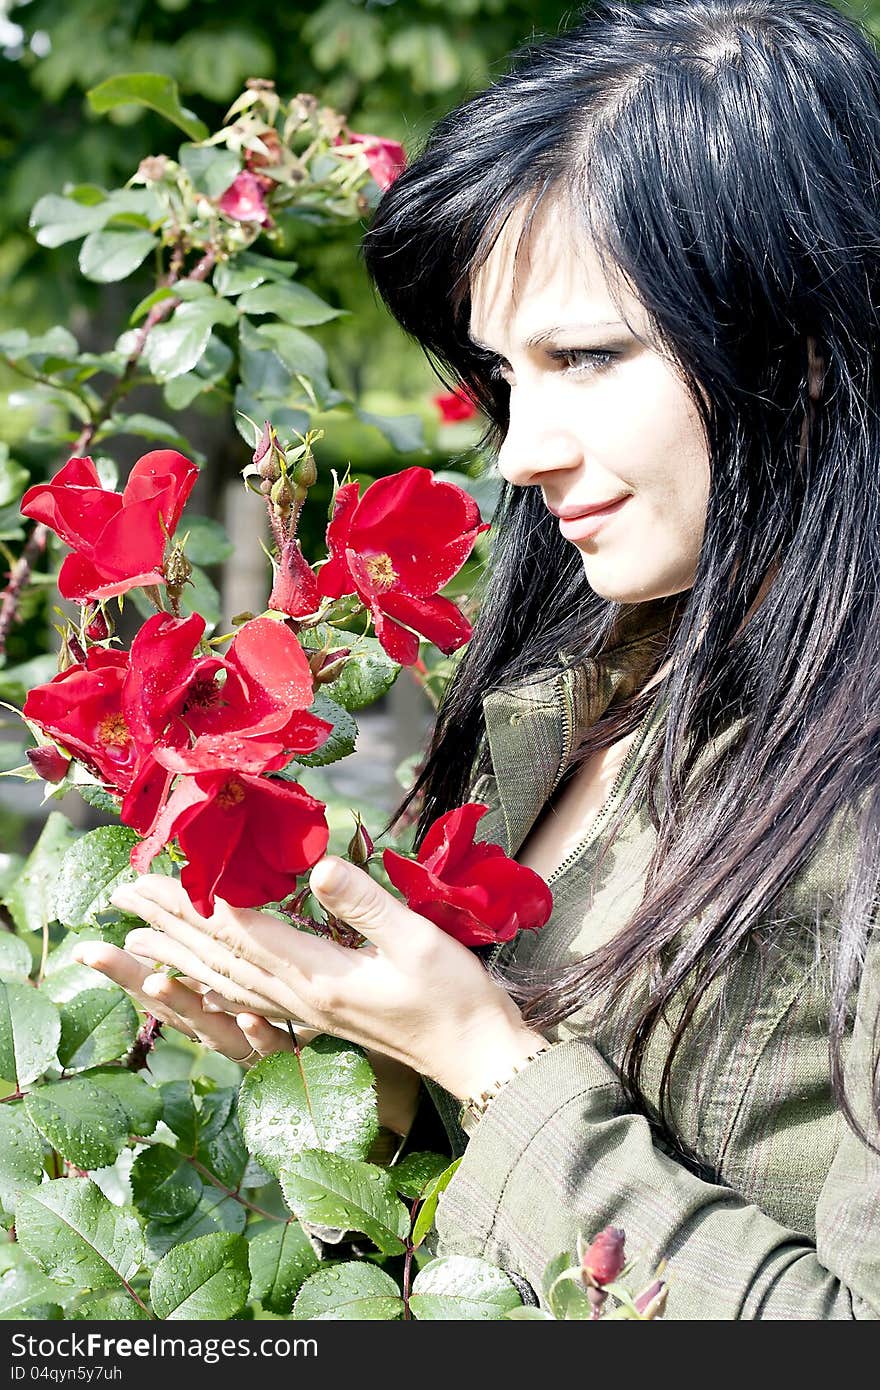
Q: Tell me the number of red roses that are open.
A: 6